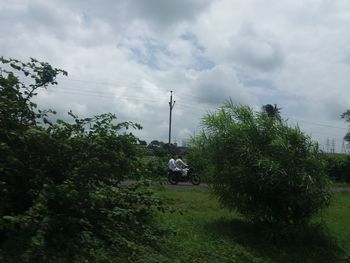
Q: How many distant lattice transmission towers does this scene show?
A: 3